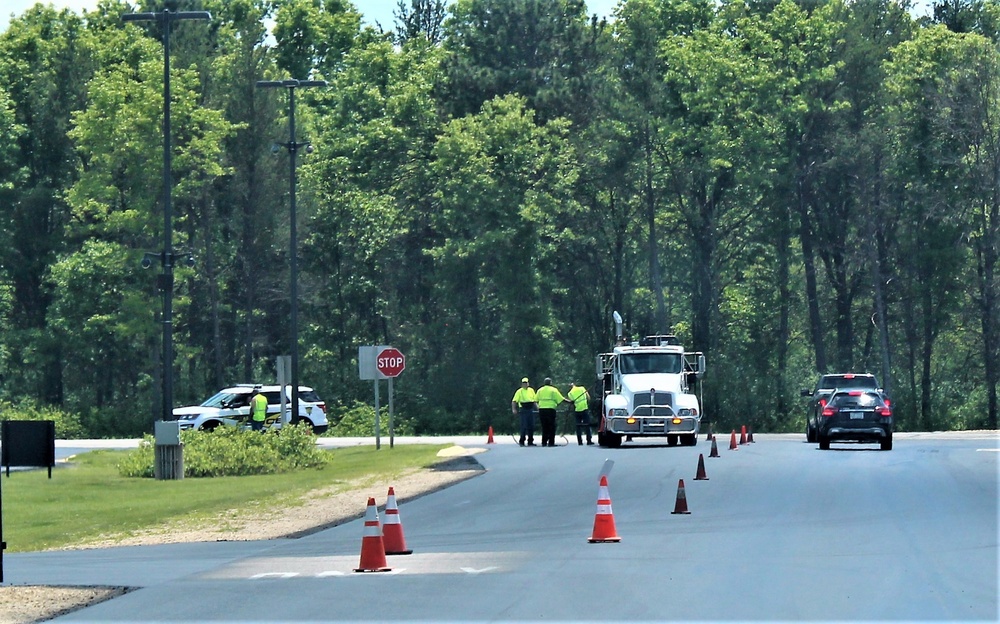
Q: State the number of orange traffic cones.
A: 11